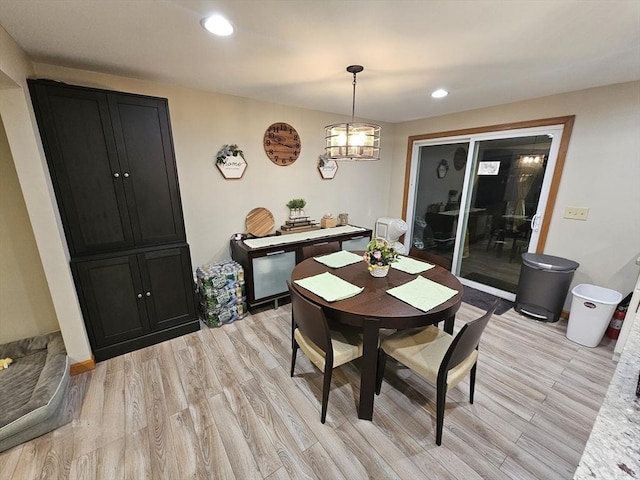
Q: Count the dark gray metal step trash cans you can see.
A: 1